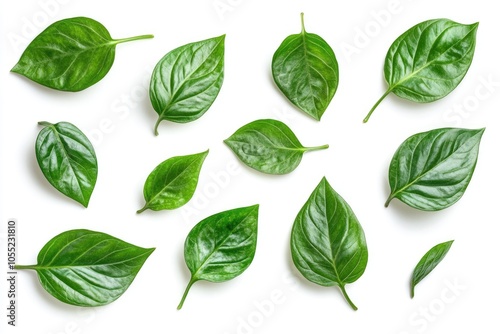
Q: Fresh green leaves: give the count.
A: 12